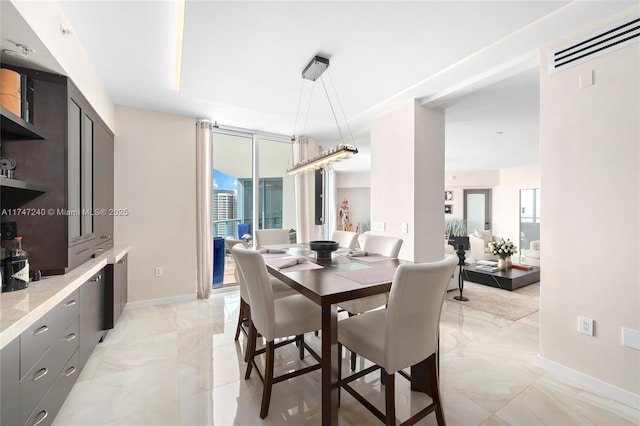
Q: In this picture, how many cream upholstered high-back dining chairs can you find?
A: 6